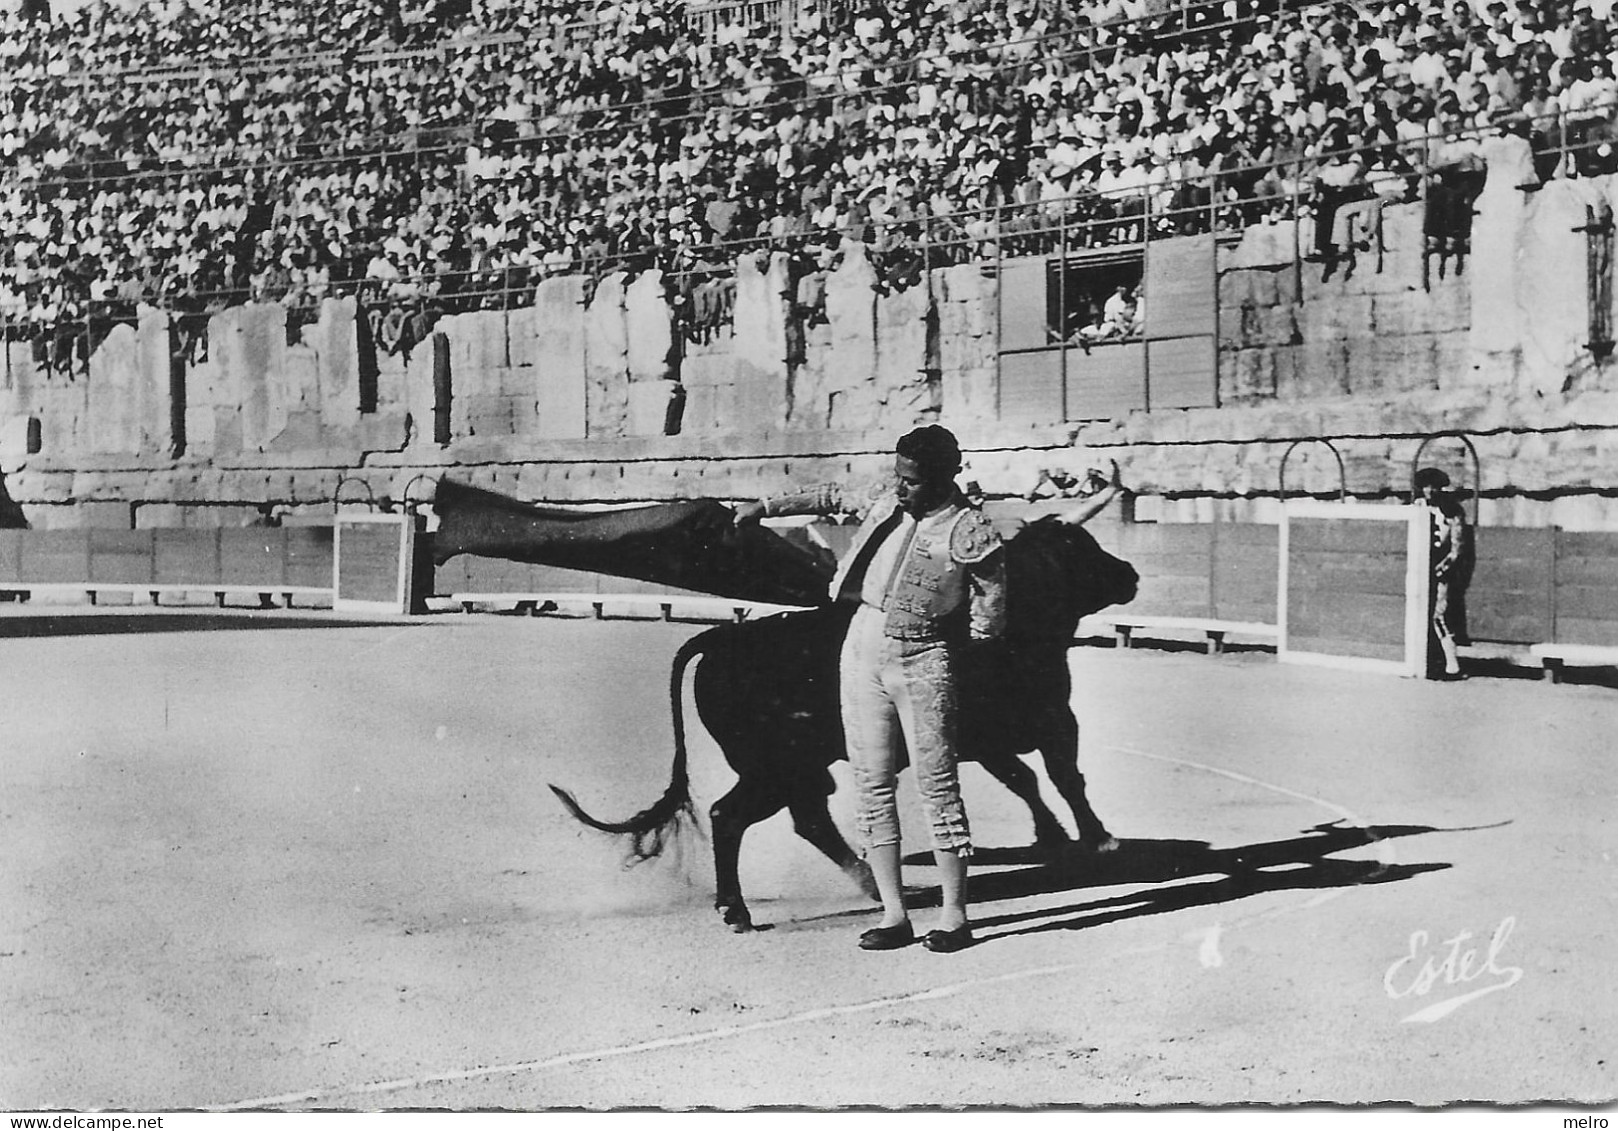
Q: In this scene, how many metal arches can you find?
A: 4